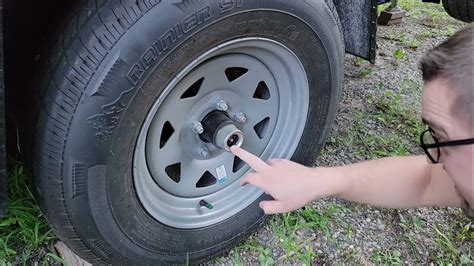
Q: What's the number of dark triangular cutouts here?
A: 8